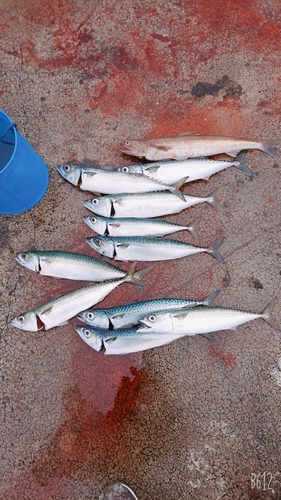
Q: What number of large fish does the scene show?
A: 11